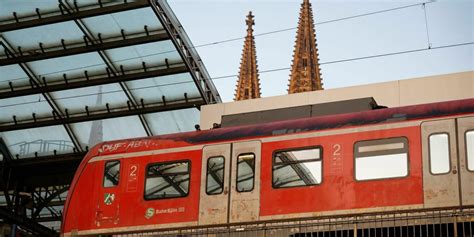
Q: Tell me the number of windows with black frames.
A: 8